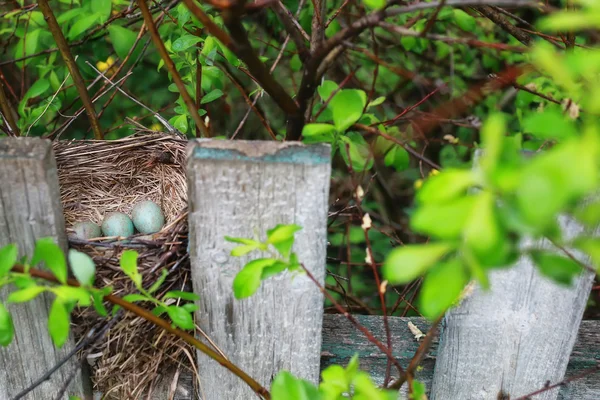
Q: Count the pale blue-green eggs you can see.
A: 3